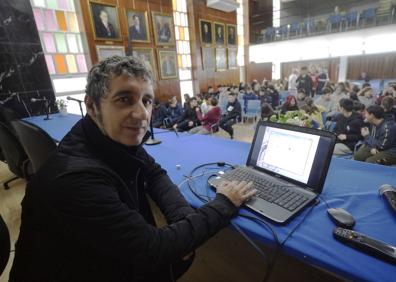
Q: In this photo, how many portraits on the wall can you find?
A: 12